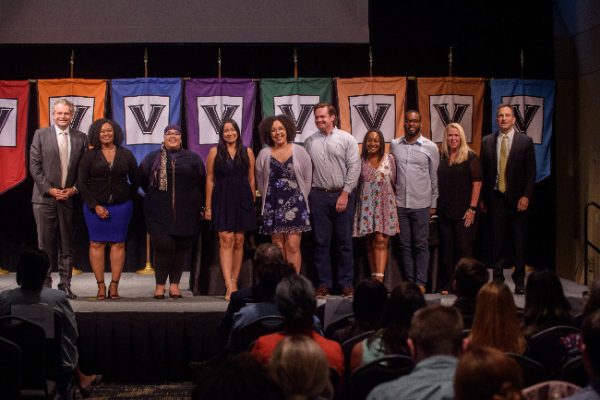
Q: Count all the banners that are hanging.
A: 8